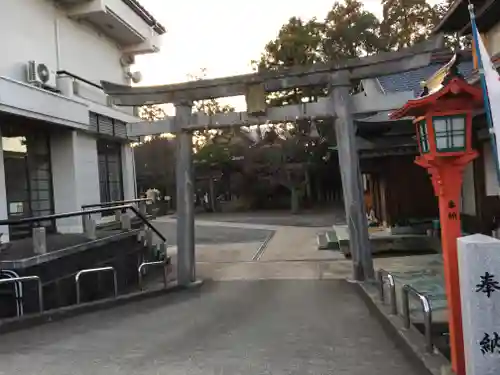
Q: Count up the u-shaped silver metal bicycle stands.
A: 5